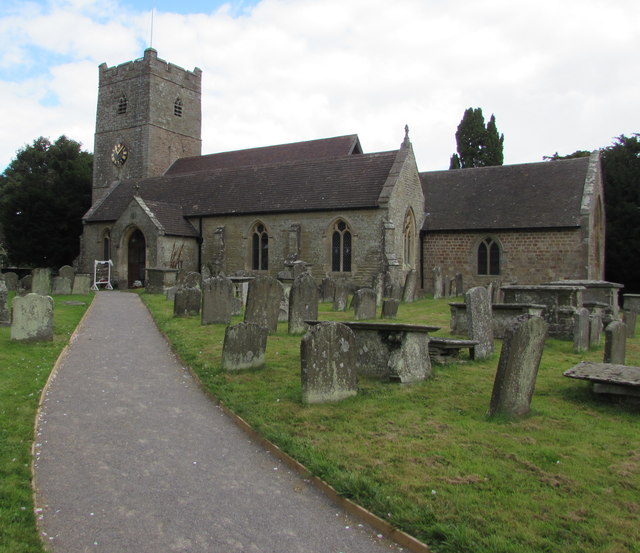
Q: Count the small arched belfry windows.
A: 2